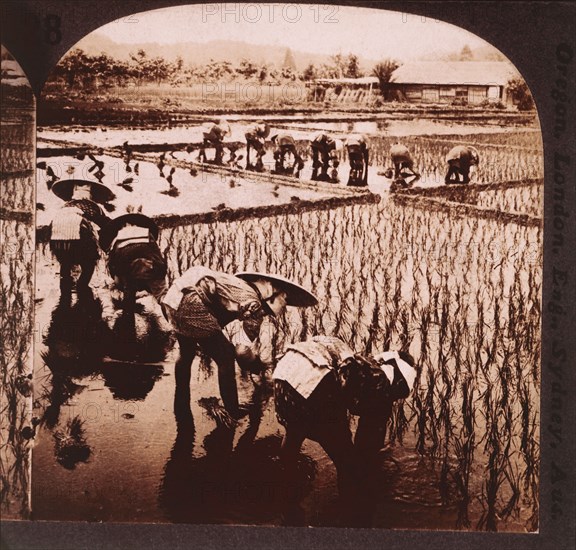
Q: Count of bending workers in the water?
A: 11